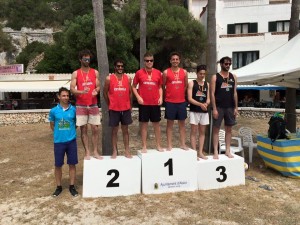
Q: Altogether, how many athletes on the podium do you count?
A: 6